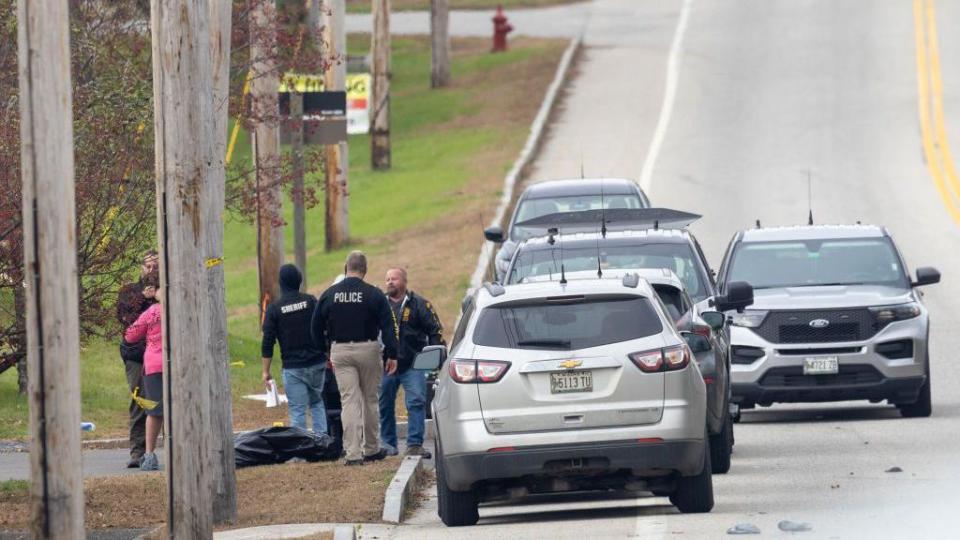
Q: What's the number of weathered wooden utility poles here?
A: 7